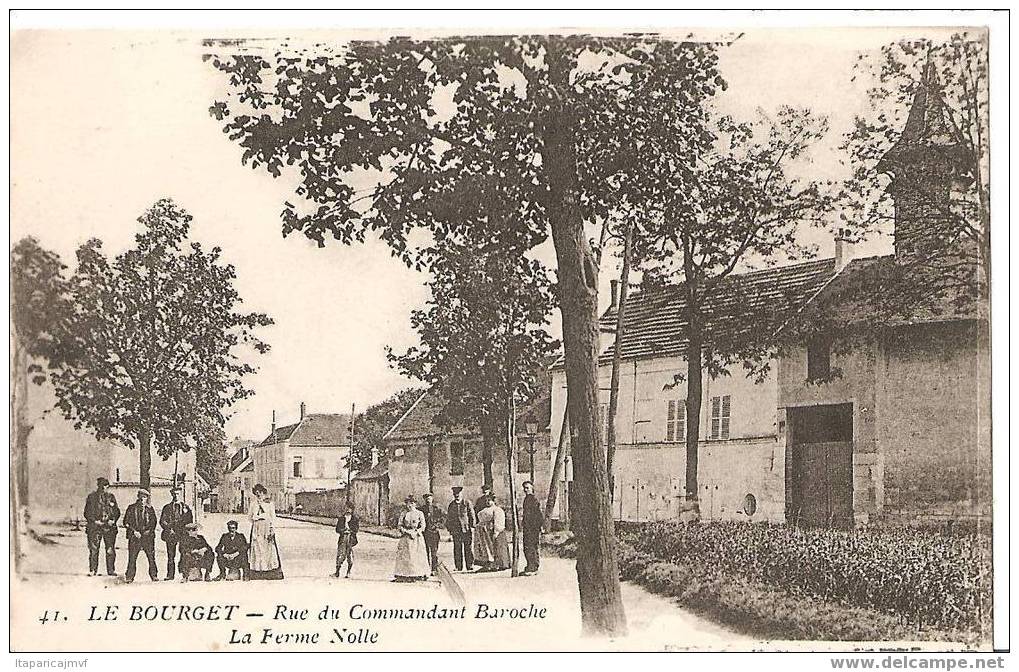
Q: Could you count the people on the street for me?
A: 13